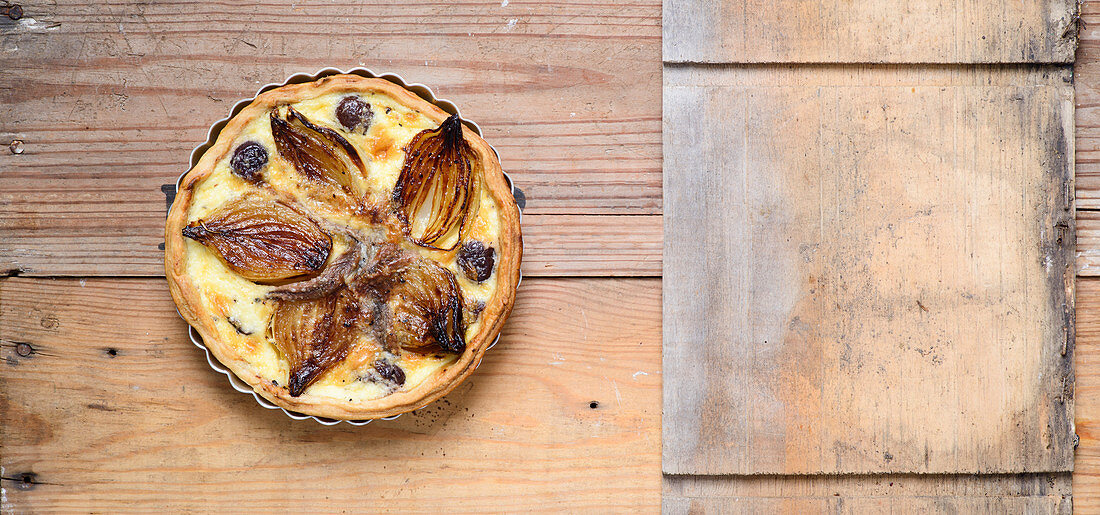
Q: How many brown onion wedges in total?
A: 5